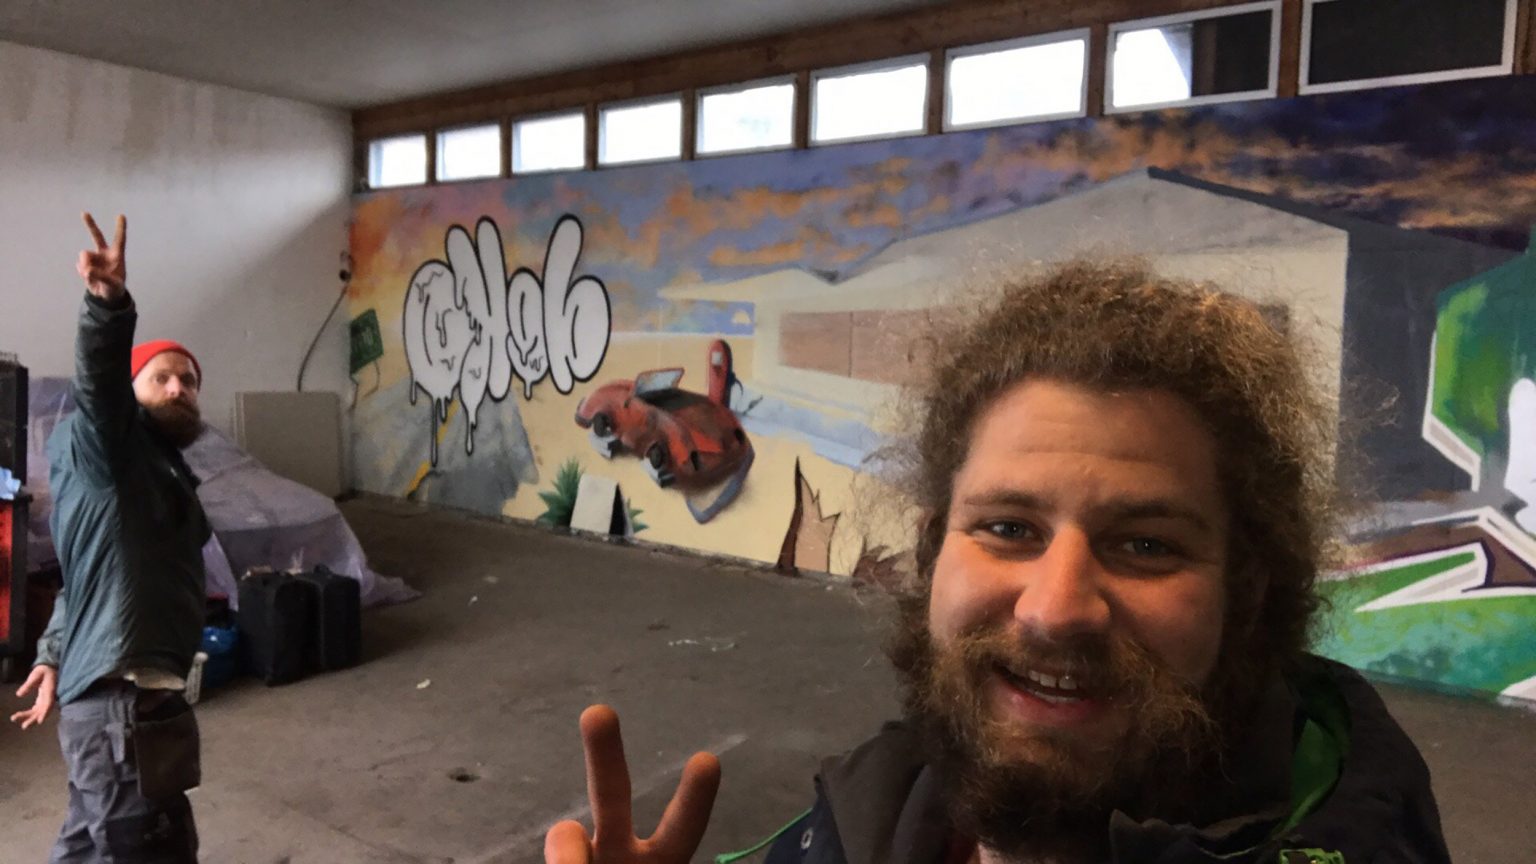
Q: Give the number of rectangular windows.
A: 9